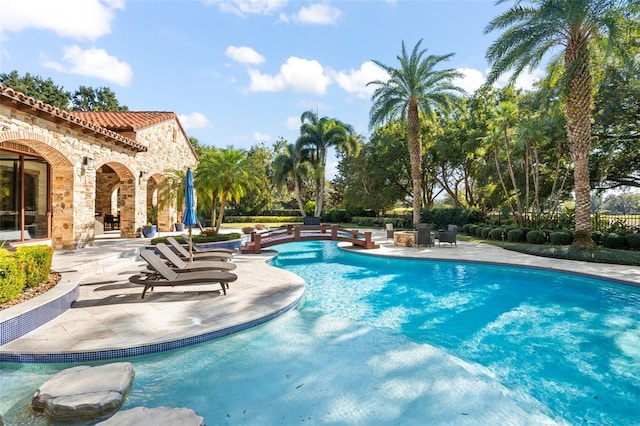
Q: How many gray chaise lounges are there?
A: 4